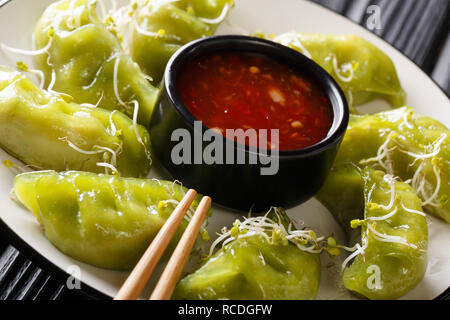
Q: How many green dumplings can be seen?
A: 8